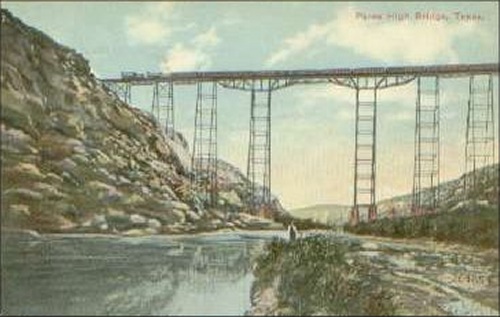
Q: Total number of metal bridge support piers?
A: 7